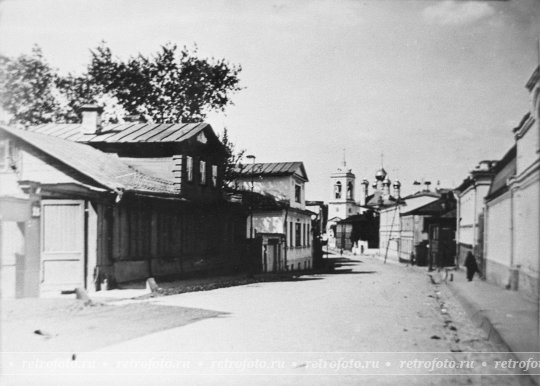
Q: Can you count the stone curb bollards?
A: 2